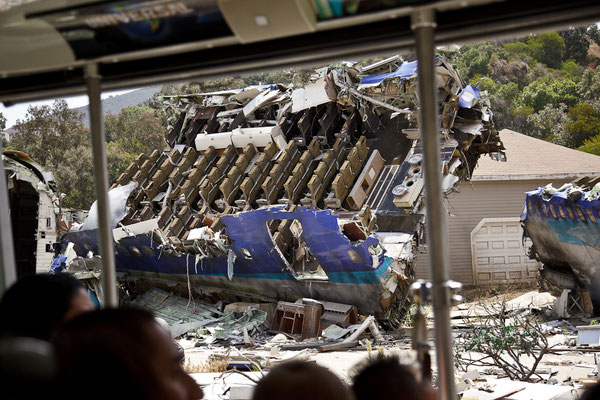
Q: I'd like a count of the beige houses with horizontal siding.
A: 1